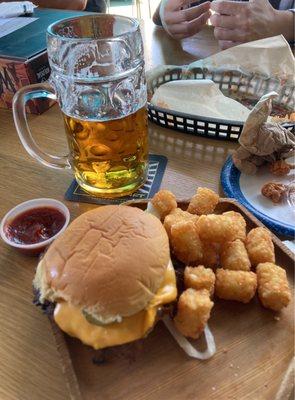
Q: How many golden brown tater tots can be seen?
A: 13